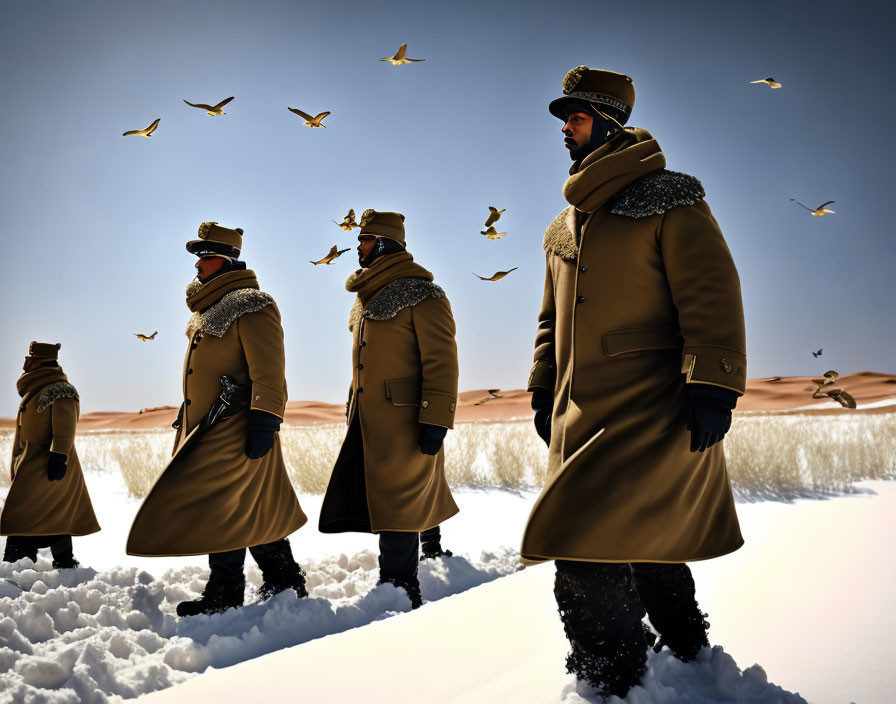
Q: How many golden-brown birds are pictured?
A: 12